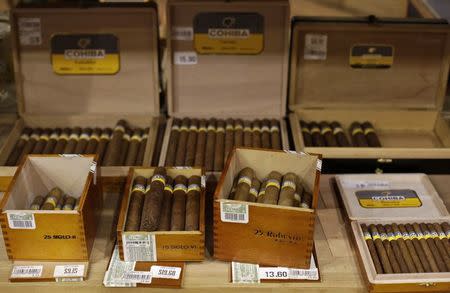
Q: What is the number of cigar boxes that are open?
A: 7